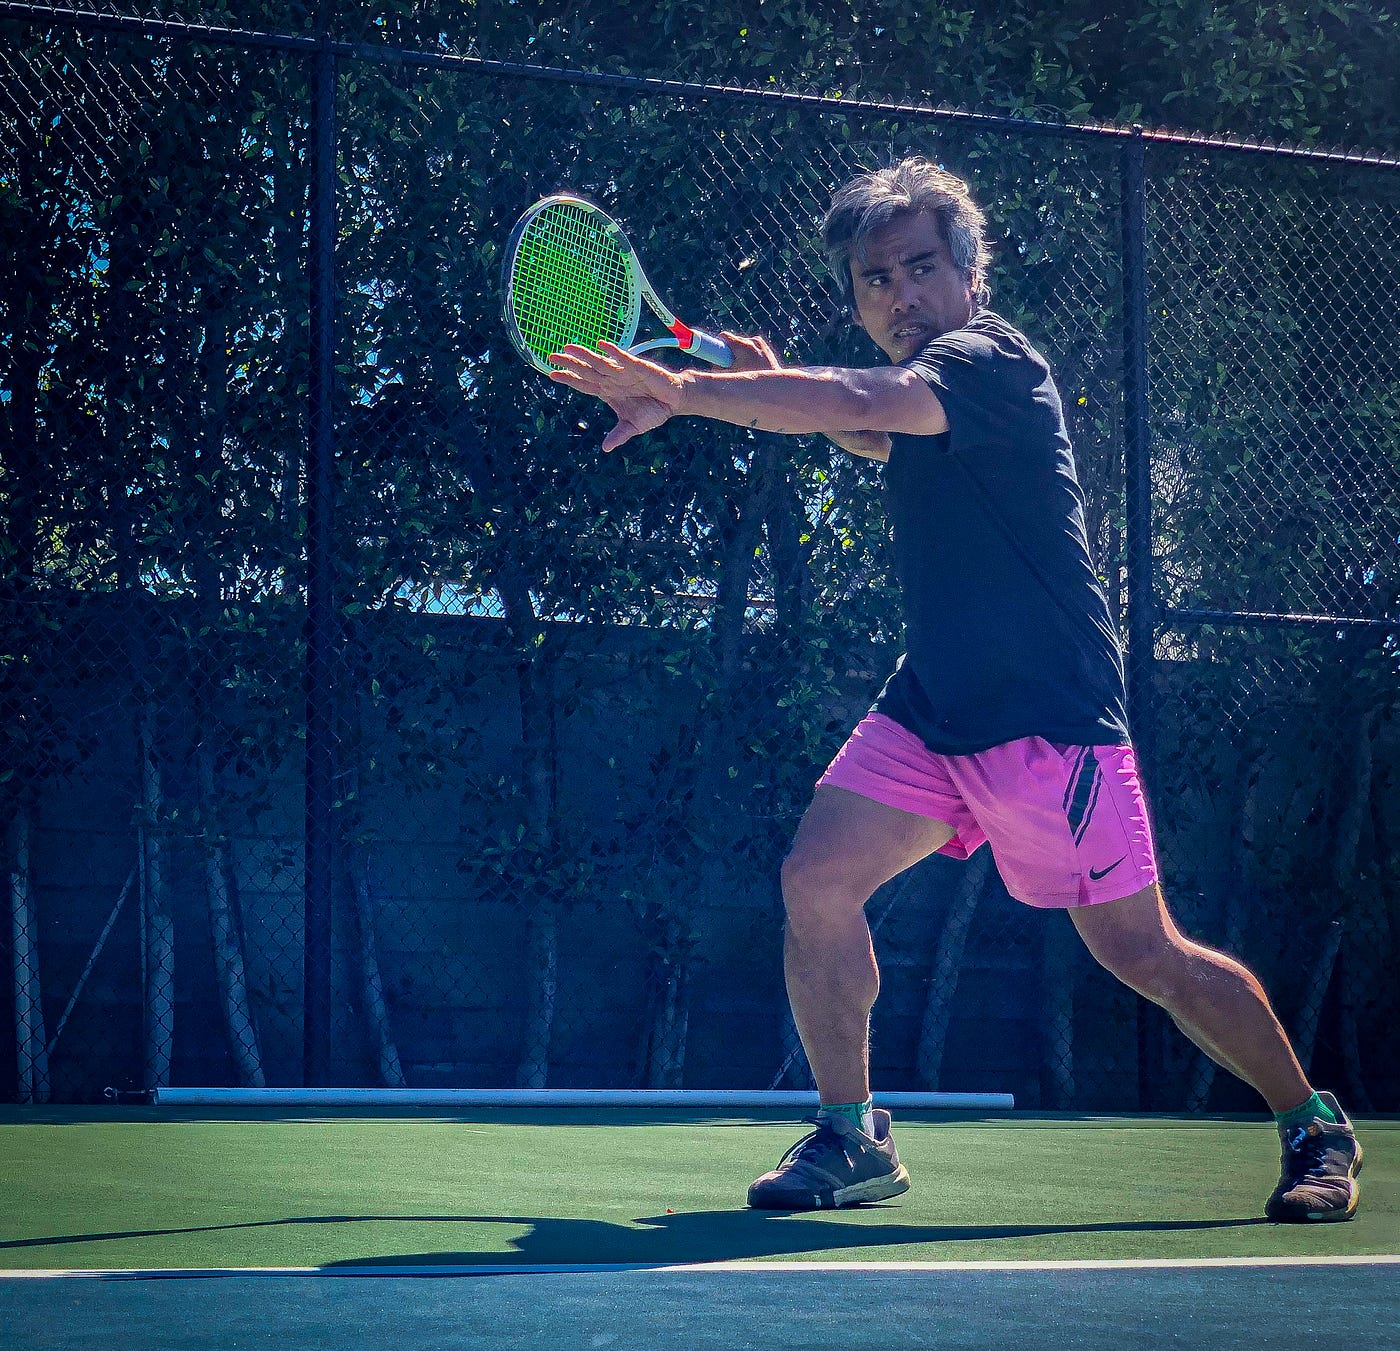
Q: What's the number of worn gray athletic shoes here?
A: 2